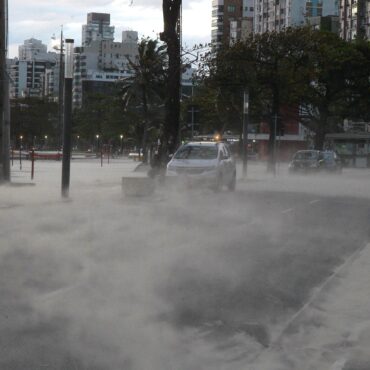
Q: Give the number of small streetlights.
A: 5